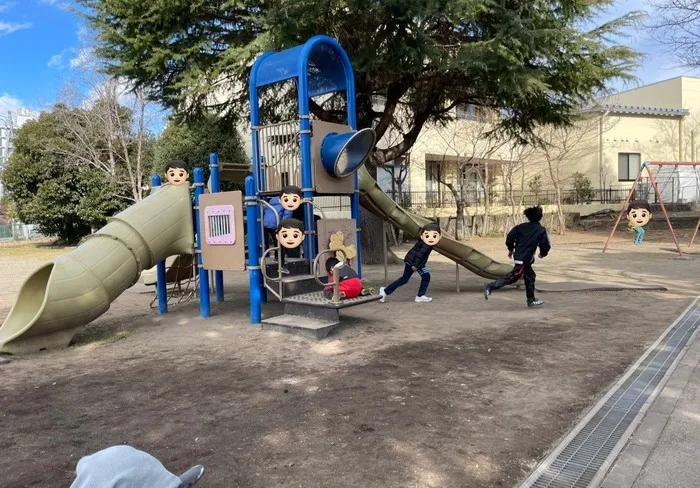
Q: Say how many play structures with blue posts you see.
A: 1